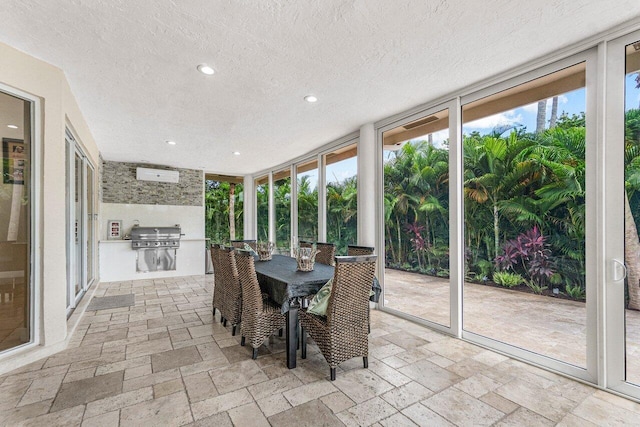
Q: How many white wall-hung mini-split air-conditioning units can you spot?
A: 1